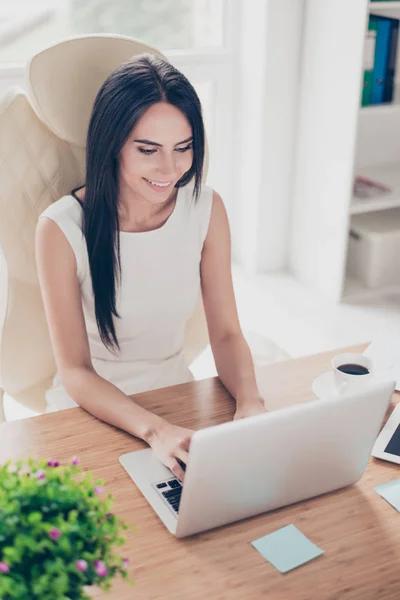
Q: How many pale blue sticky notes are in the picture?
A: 2